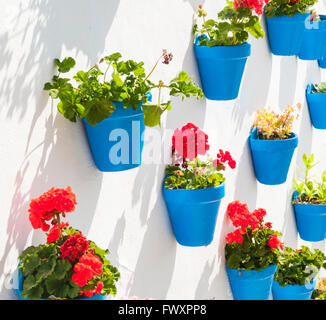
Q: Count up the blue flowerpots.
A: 12